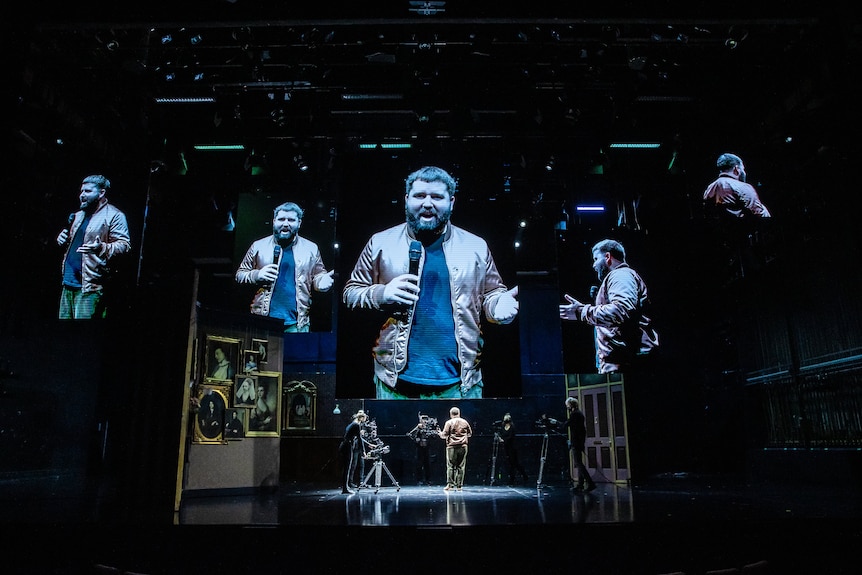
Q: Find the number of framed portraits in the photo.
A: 8